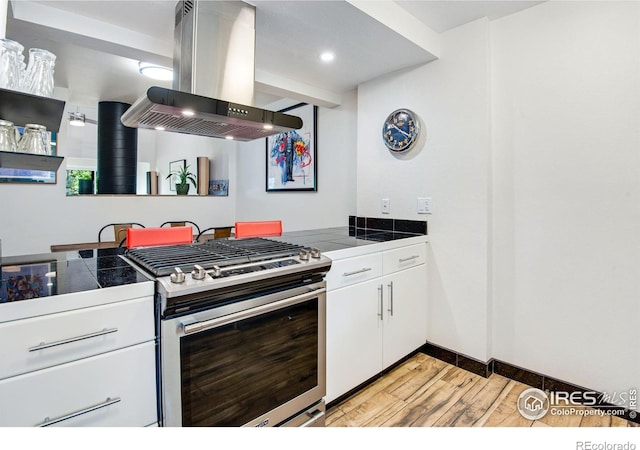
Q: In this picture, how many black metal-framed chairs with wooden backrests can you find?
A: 3